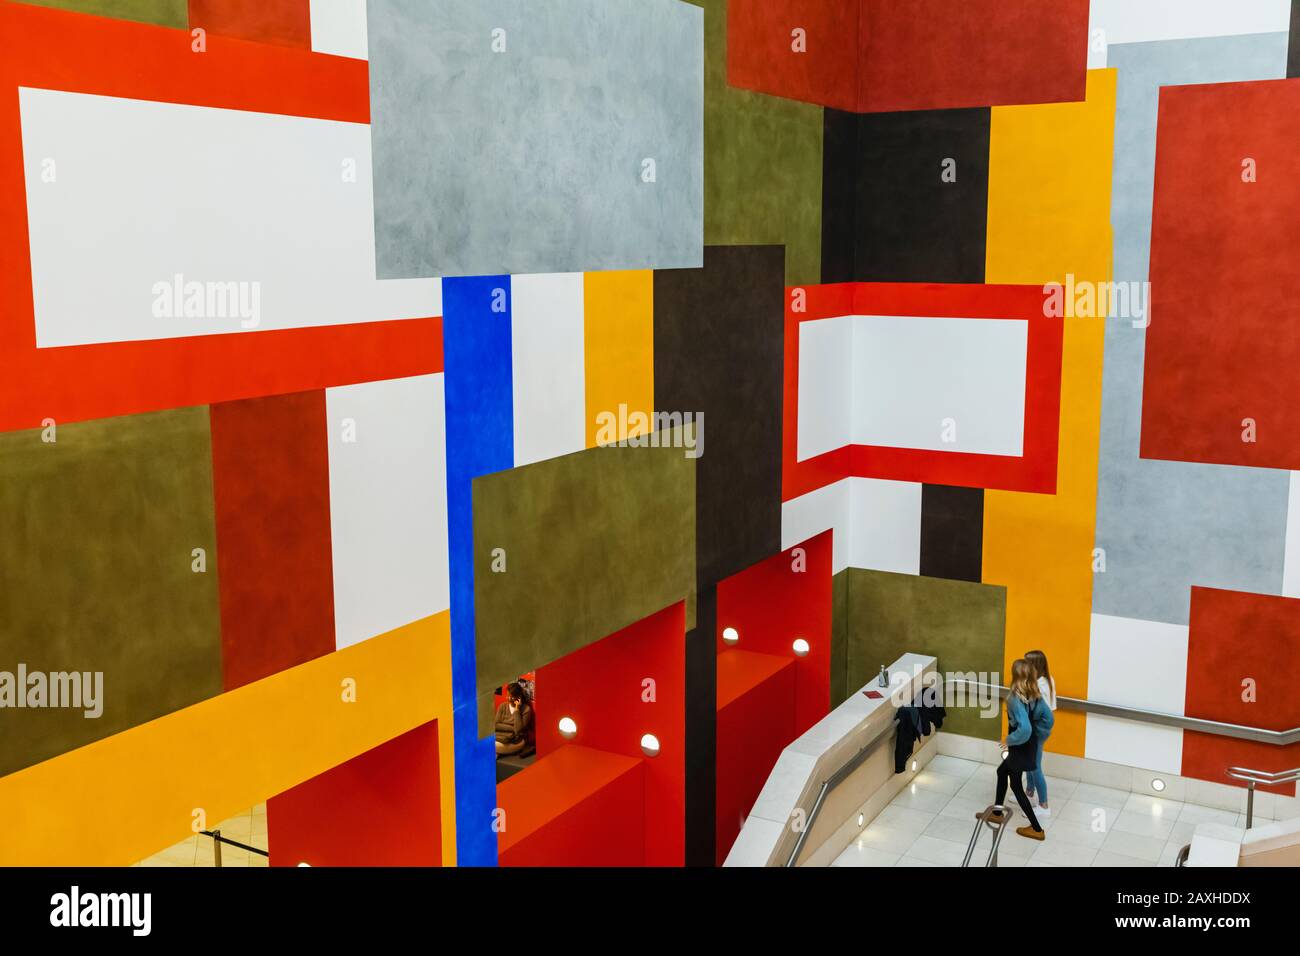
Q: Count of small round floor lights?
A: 4